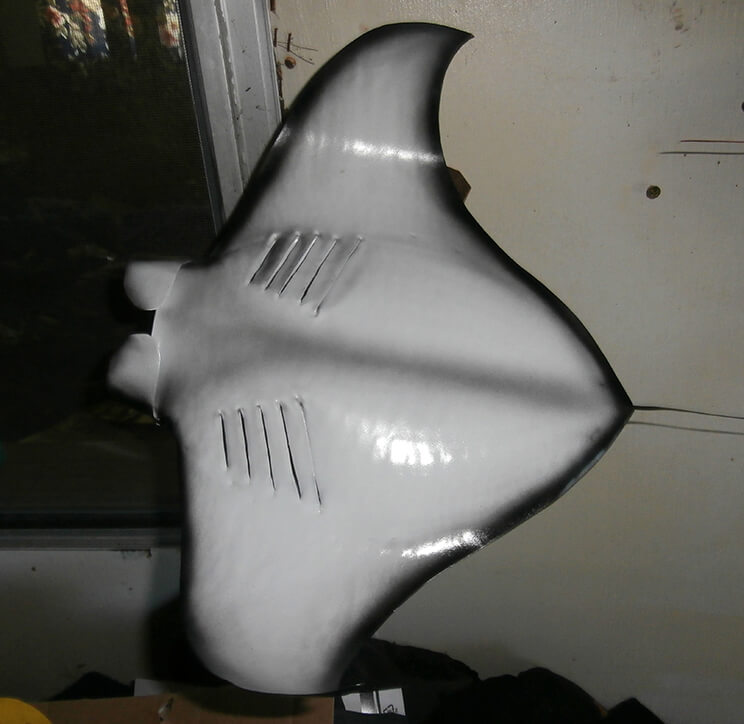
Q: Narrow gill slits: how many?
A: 10